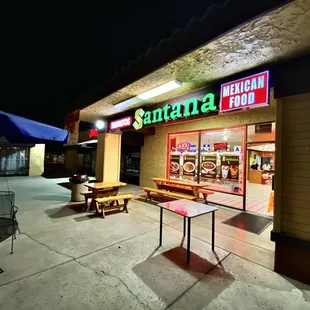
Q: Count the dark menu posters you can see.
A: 4